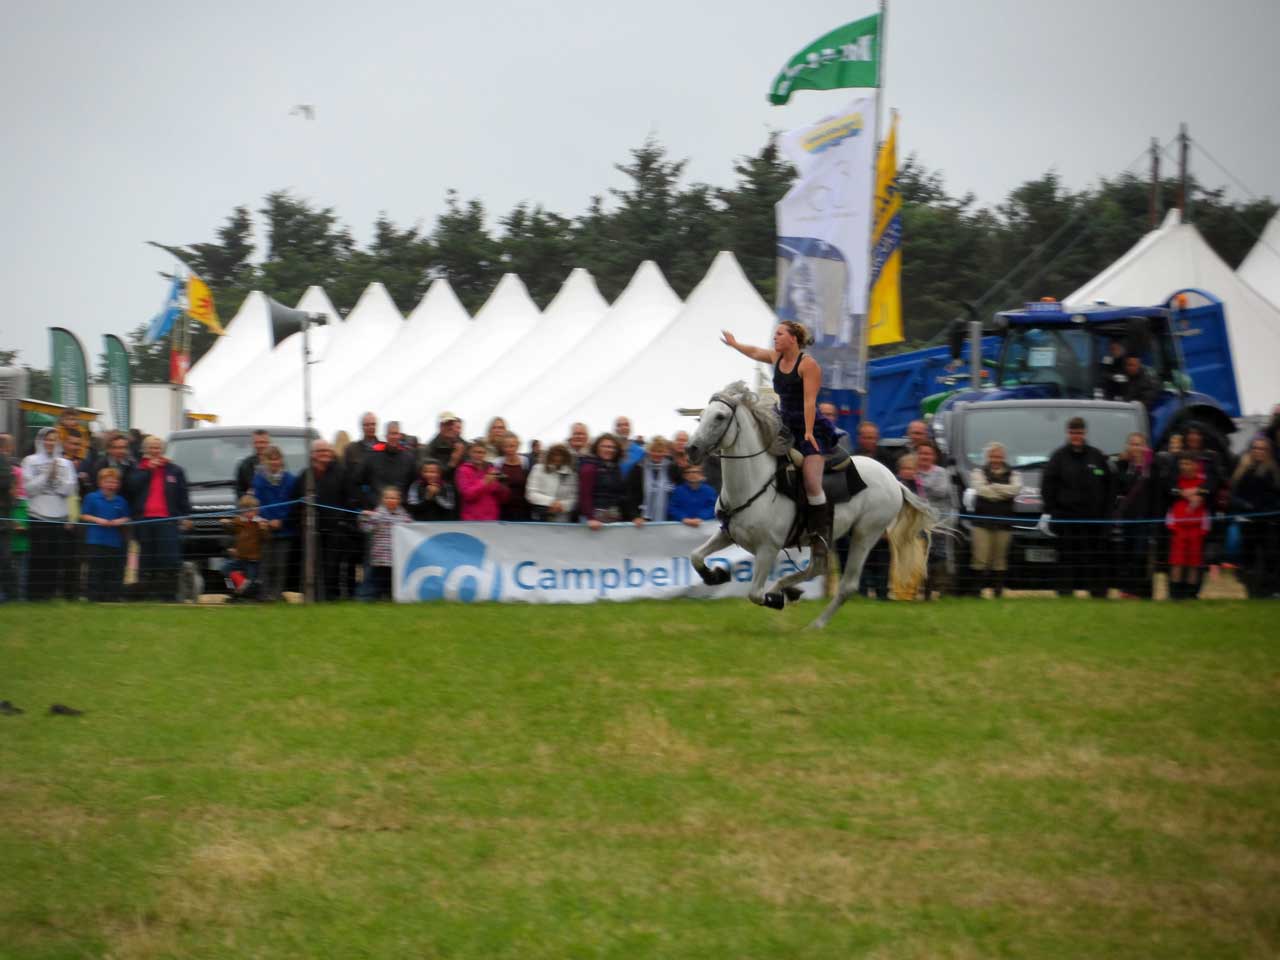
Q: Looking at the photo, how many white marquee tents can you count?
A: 10